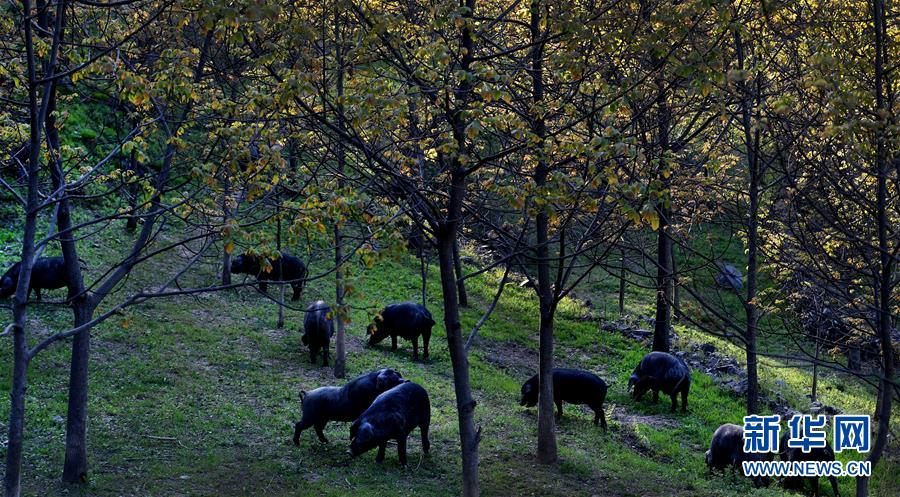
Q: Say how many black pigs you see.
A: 10